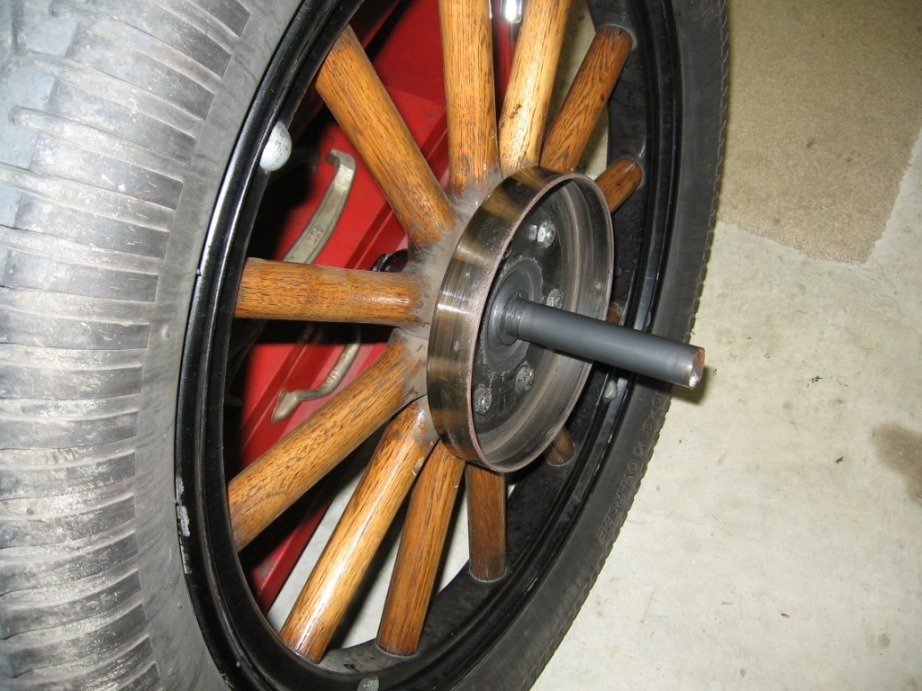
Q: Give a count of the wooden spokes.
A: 12